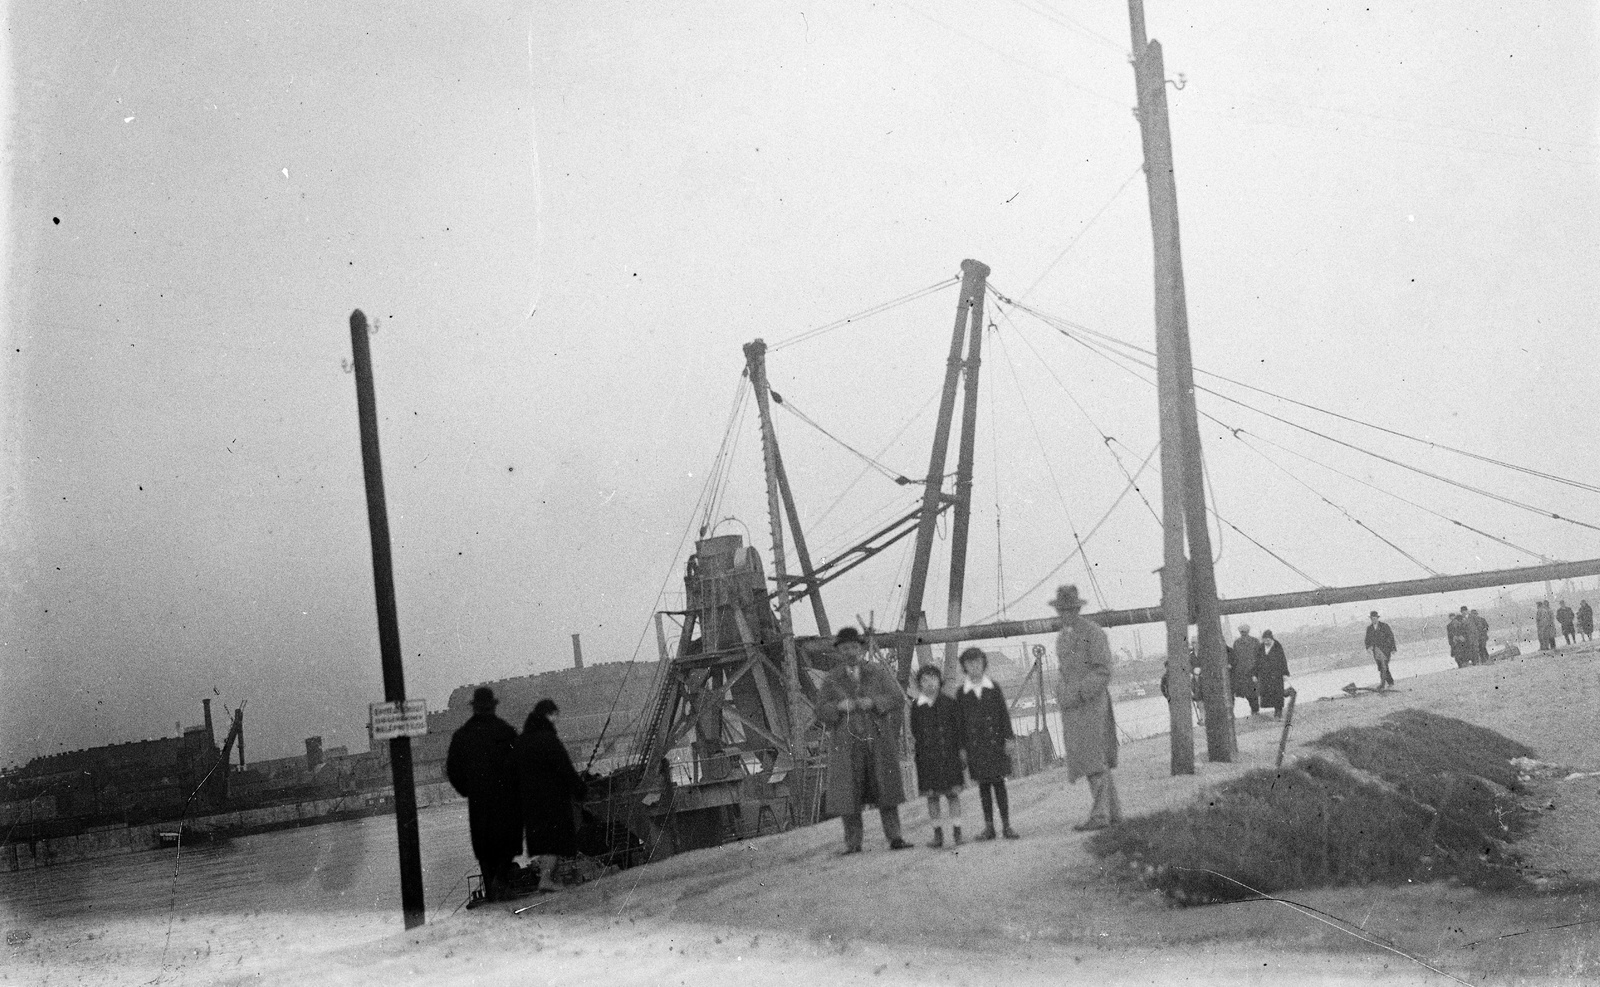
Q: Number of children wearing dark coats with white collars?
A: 2